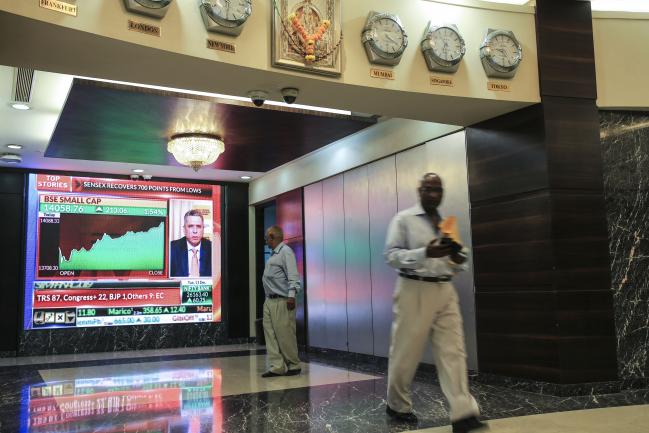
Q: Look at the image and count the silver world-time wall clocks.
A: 5